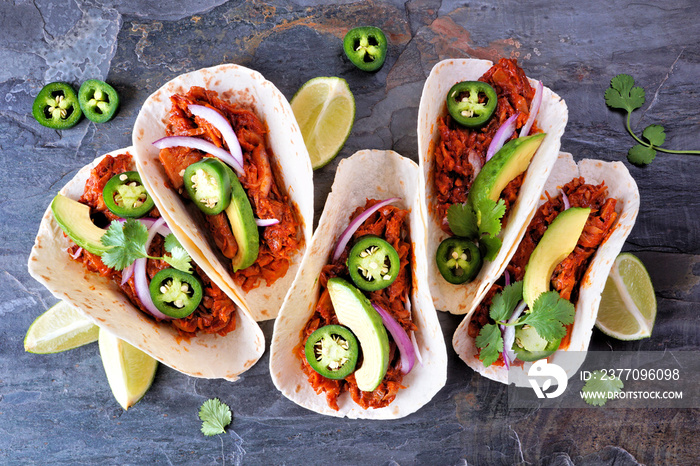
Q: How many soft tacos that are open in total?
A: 5